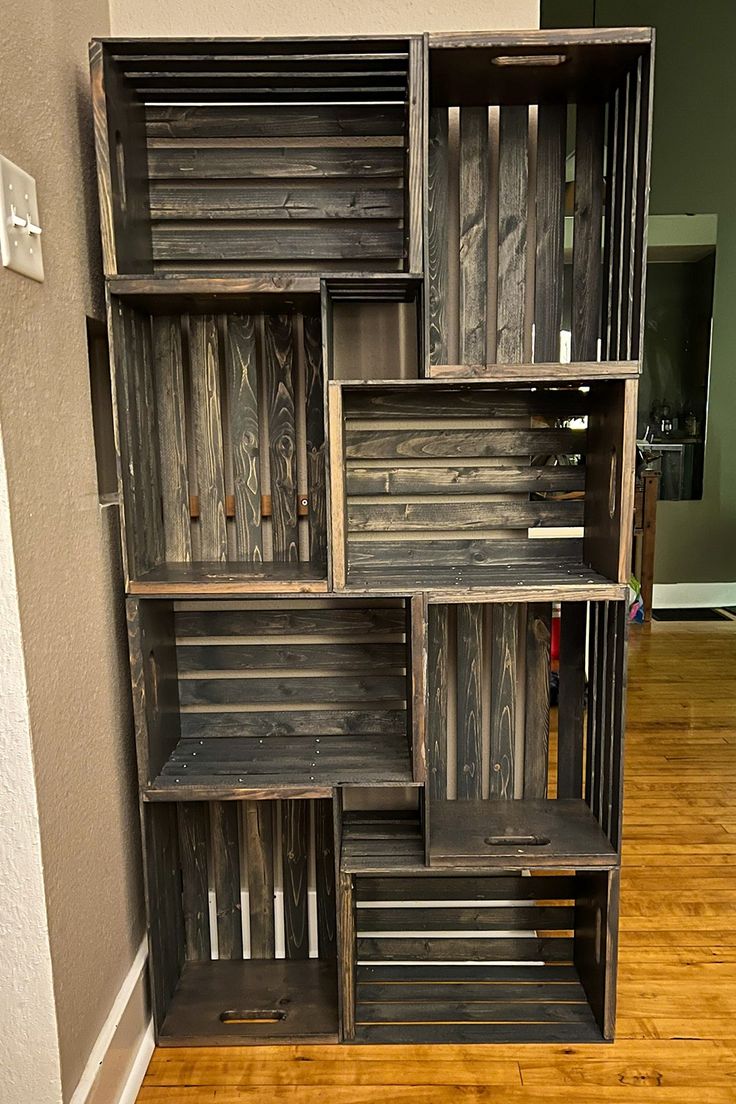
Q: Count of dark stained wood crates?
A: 8